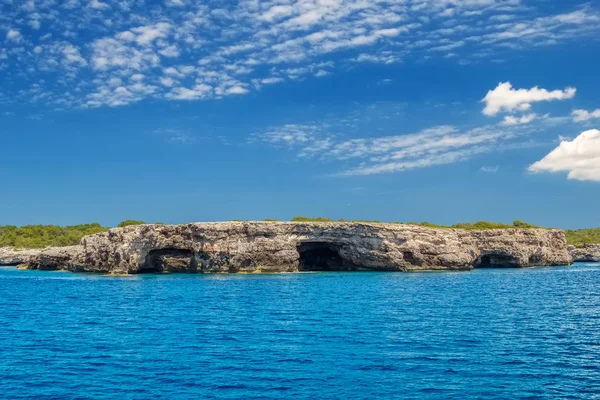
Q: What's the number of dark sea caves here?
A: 3